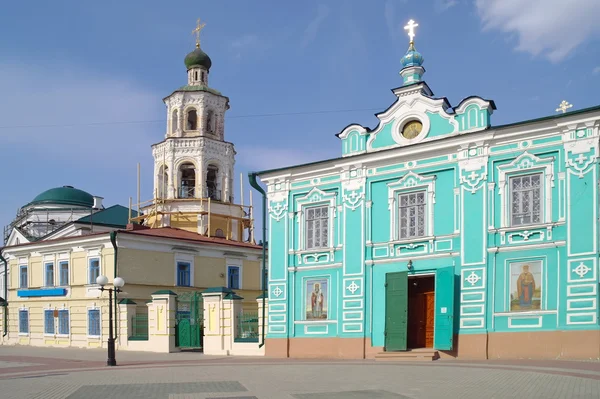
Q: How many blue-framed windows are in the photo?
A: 10